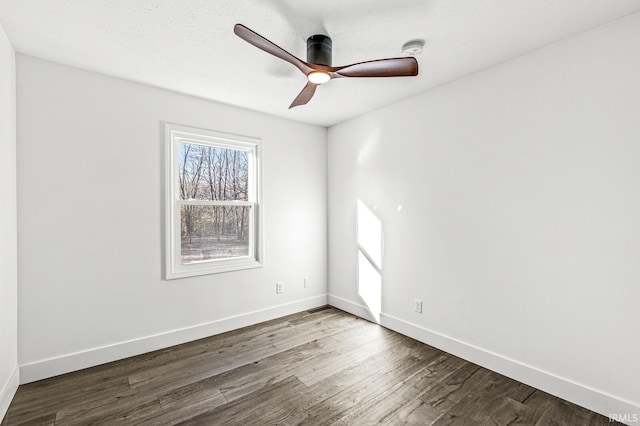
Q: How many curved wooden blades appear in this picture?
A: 3